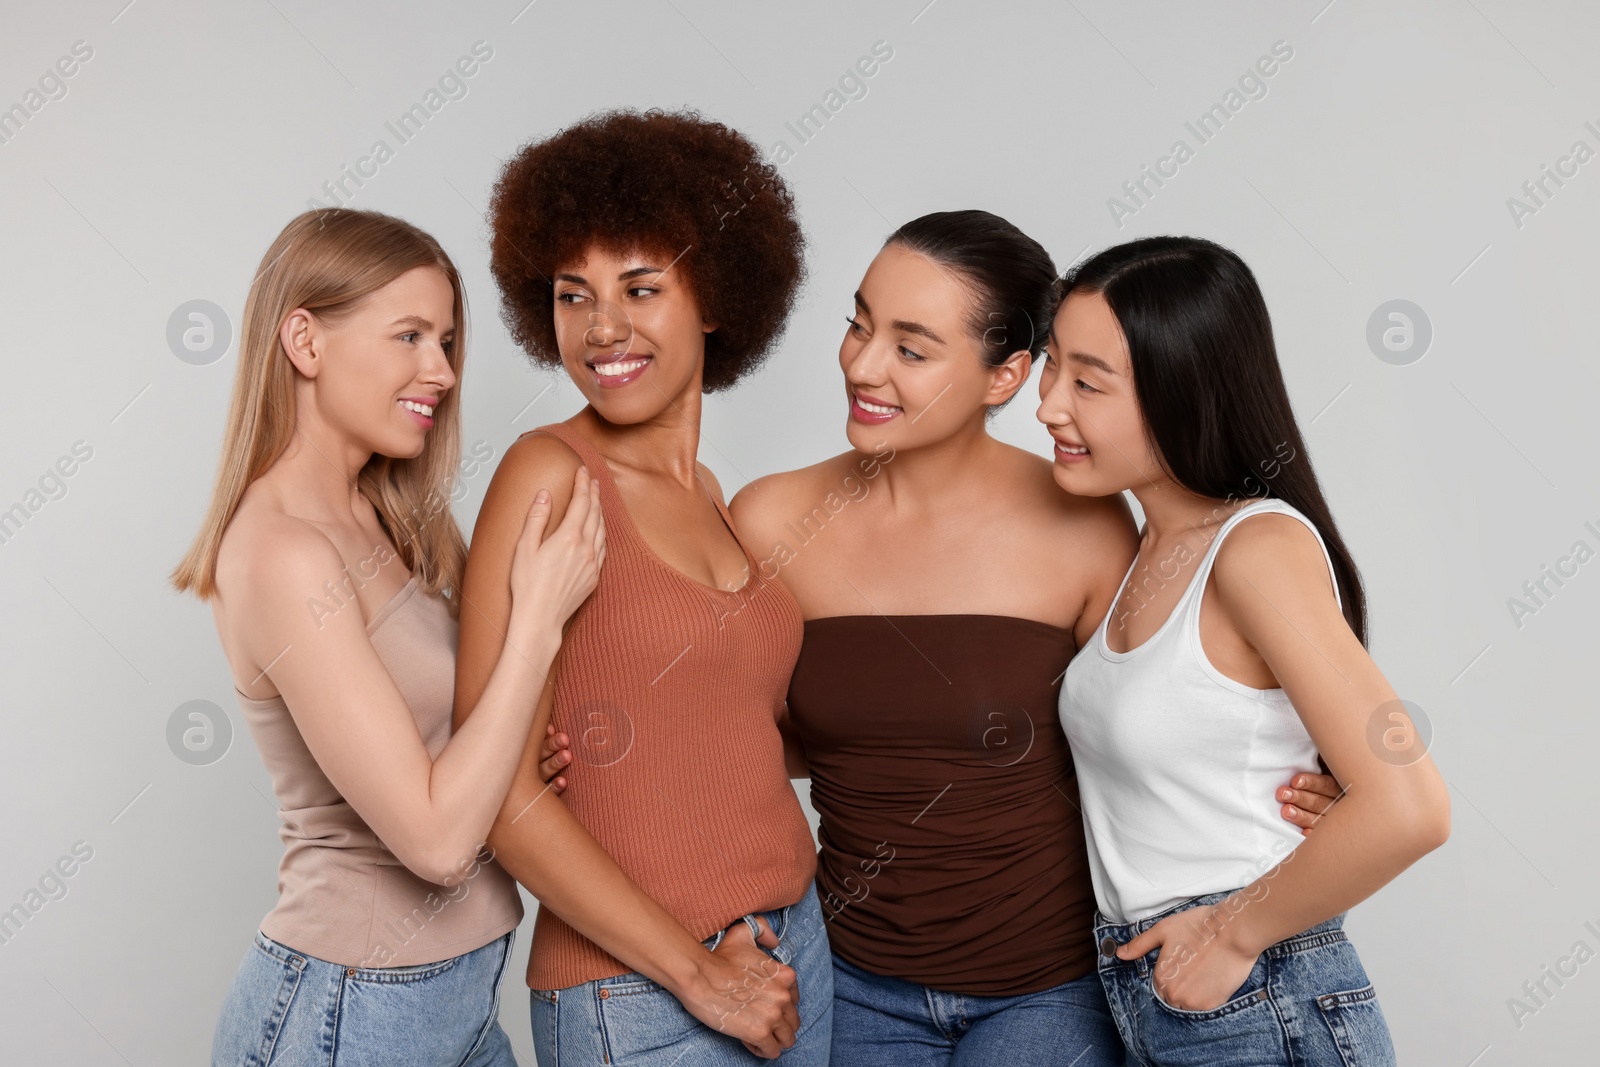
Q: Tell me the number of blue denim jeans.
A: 4